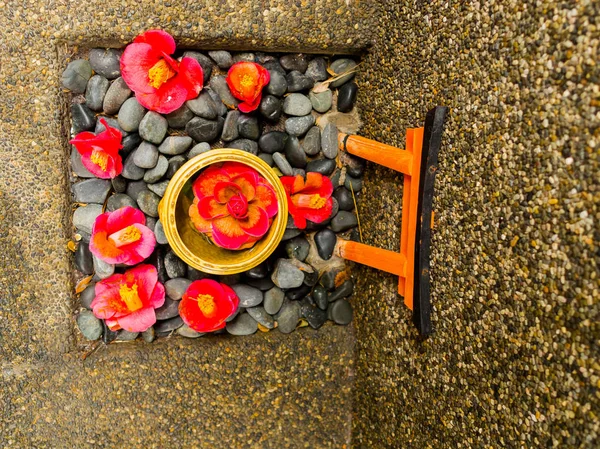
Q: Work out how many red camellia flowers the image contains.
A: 8